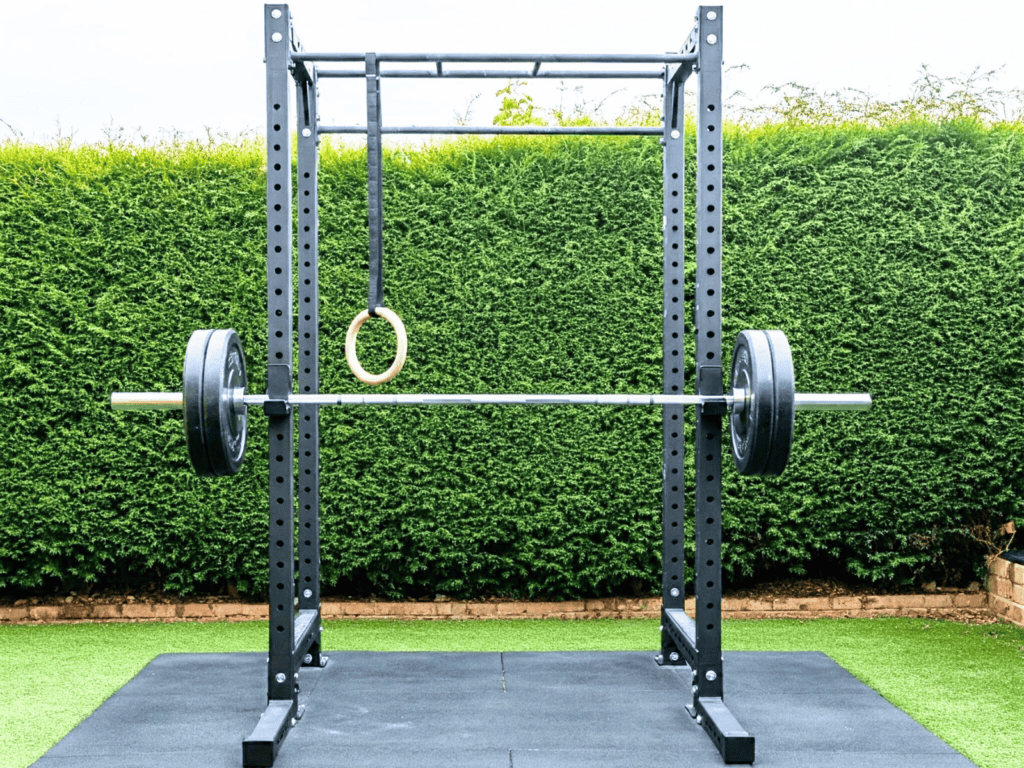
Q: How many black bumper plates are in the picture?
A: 4